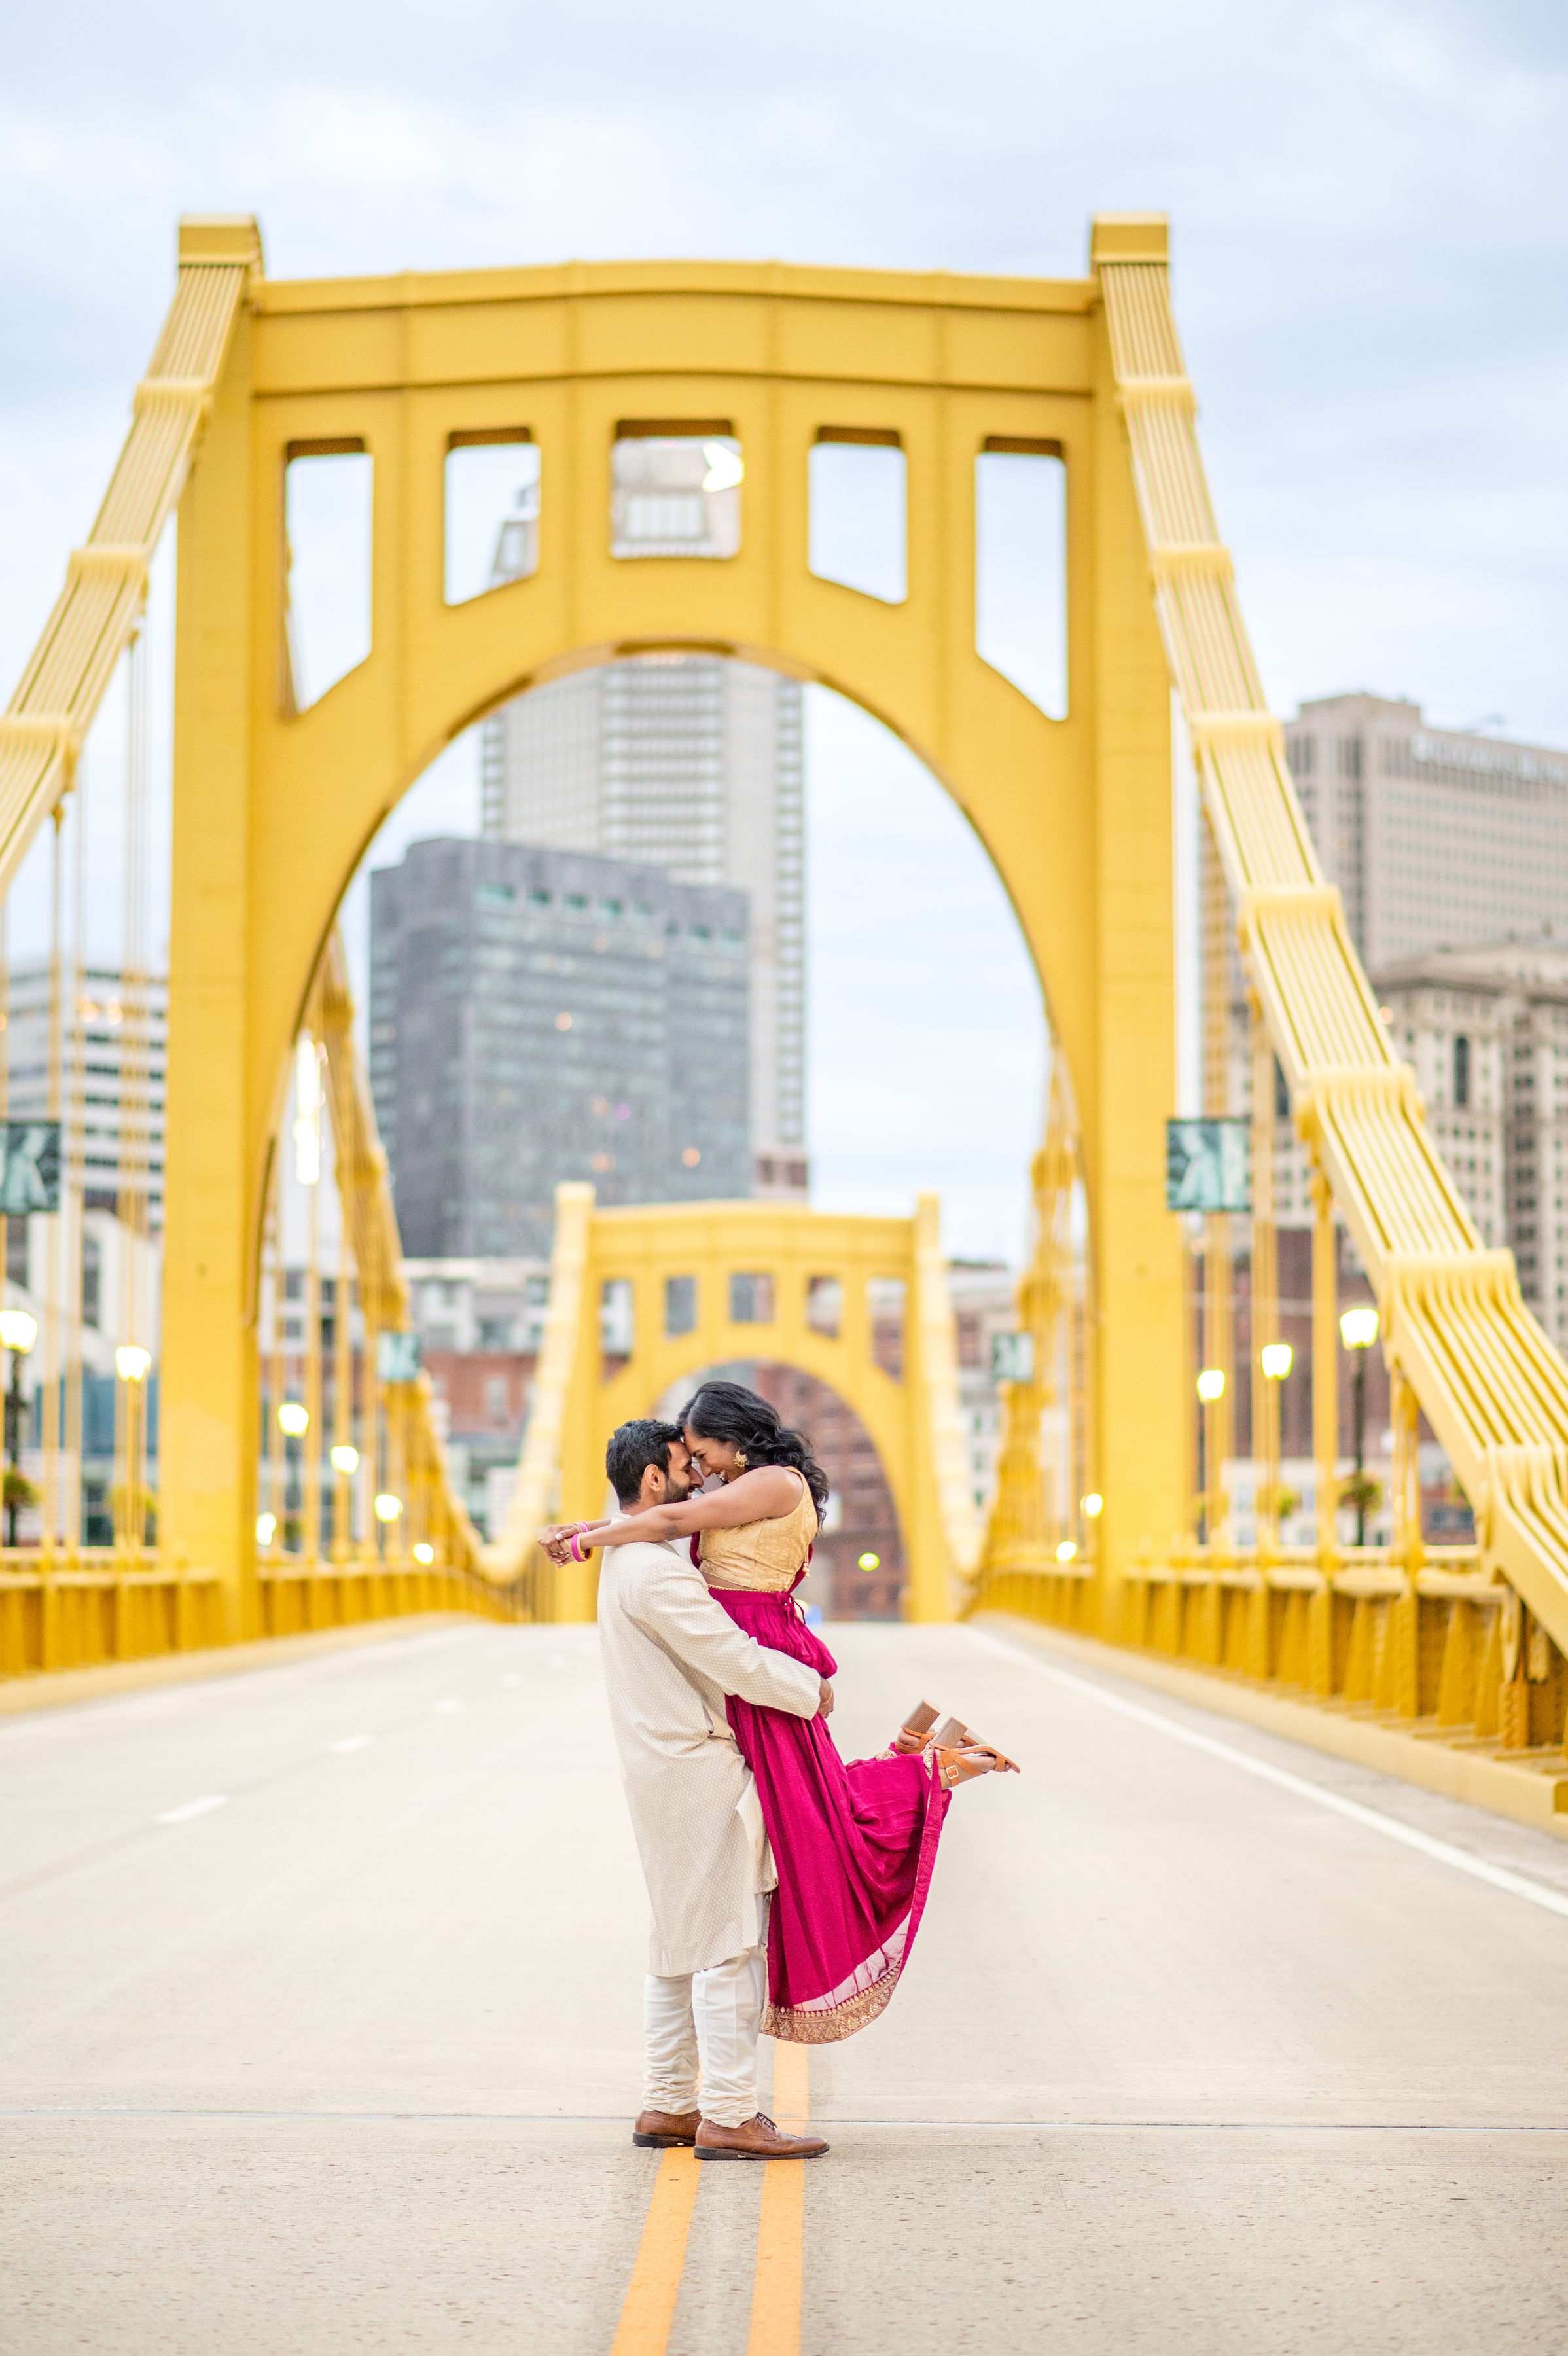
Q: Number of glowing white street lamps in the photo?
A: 12